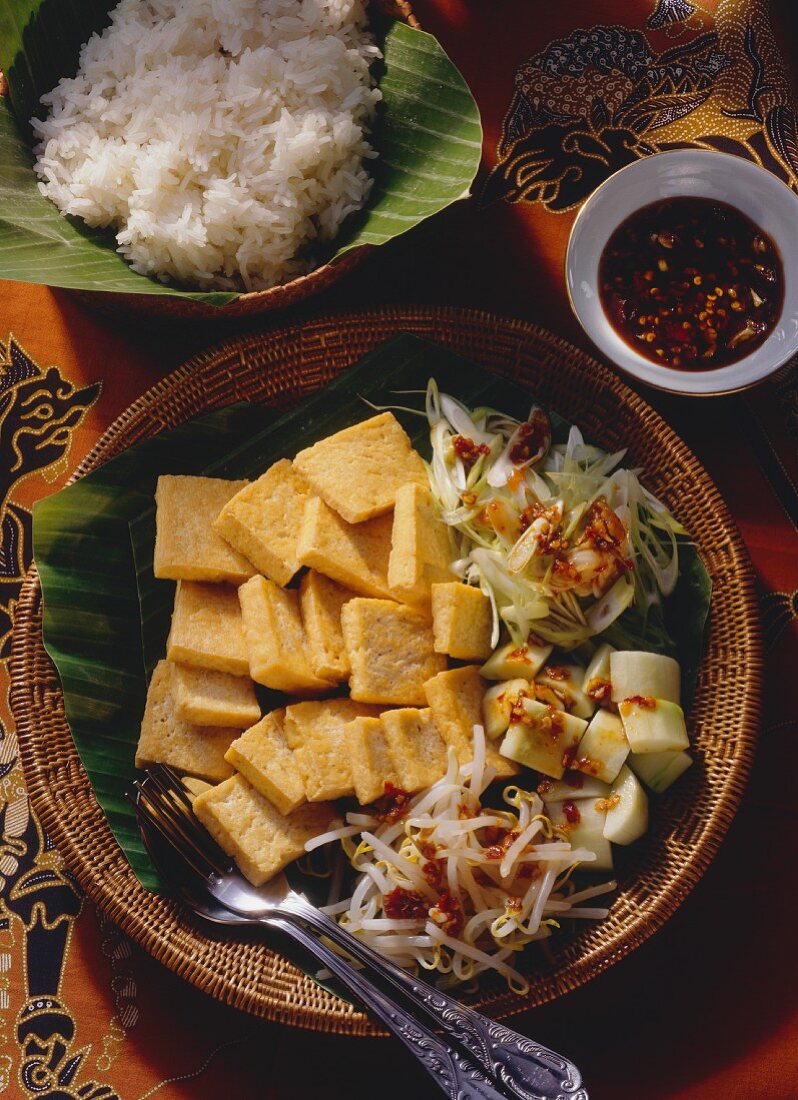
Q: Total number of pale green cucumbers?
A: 12